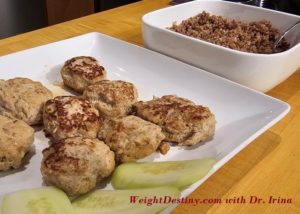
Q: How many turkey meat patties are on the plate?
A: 8